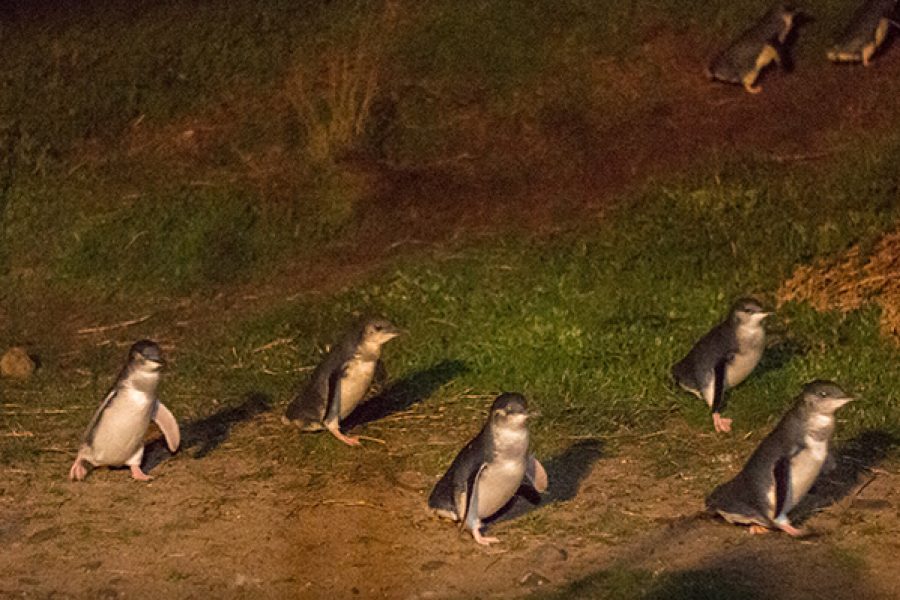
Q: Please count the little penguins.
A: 7